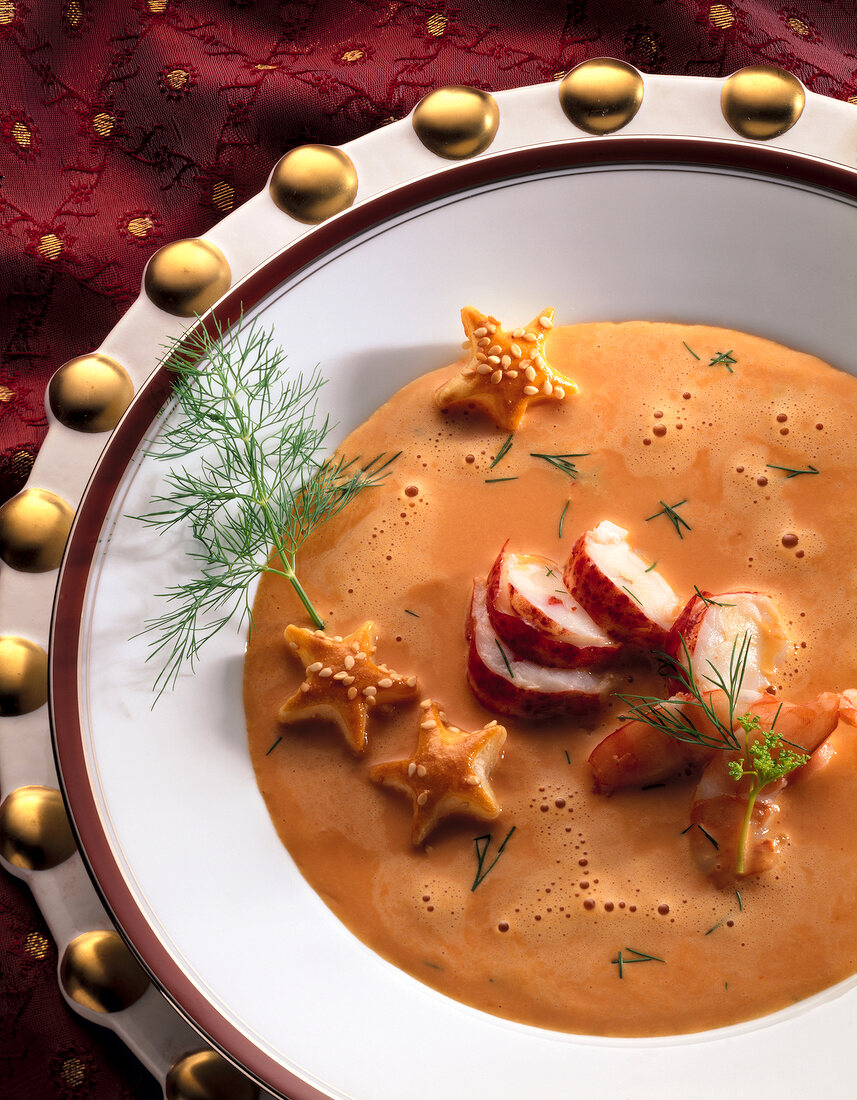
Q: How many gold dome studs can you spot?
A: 11